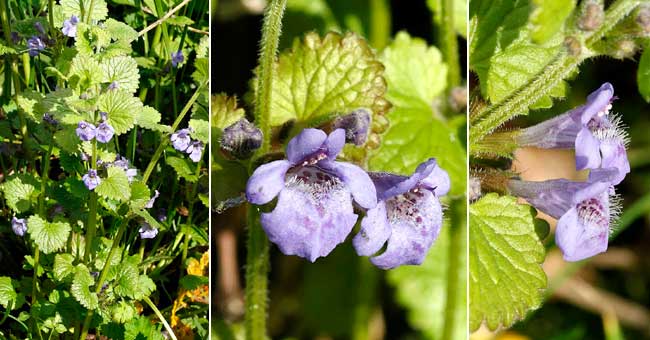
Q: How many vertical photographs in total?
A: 3